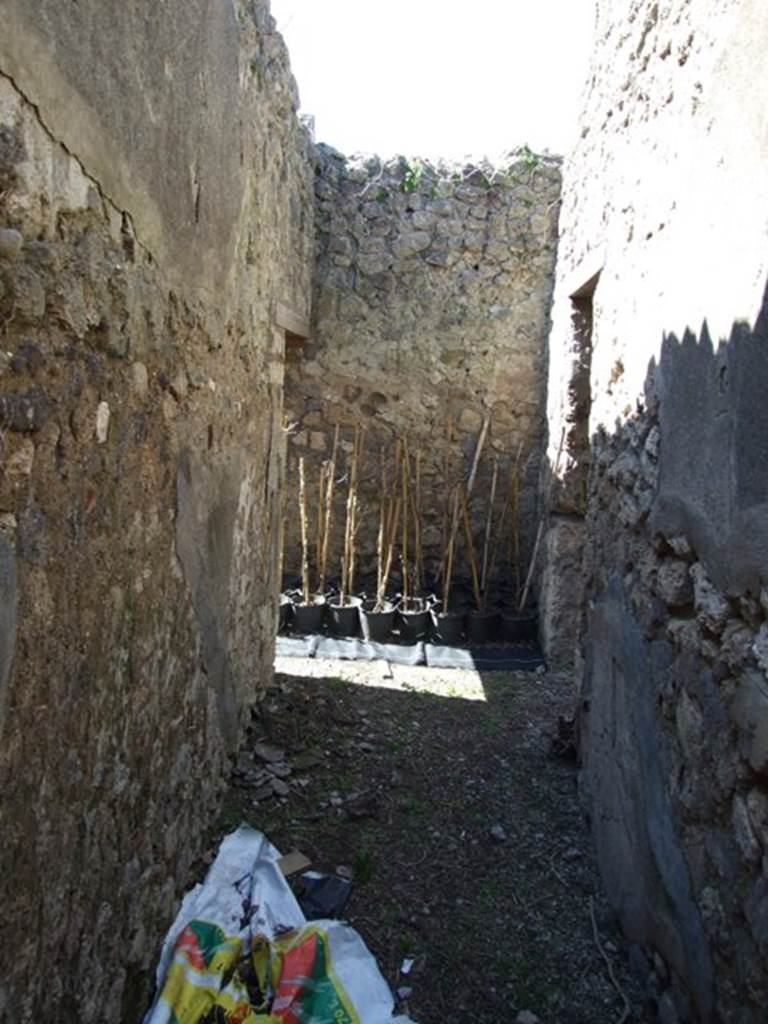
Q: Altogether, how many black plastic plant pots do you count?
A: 8